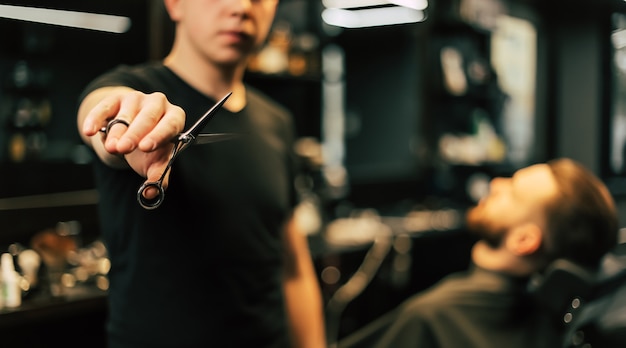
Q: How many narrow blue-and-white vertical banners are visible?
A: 0